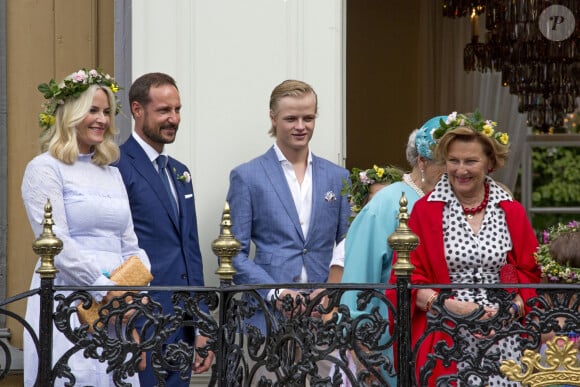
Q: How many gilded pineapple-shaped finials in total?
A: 3